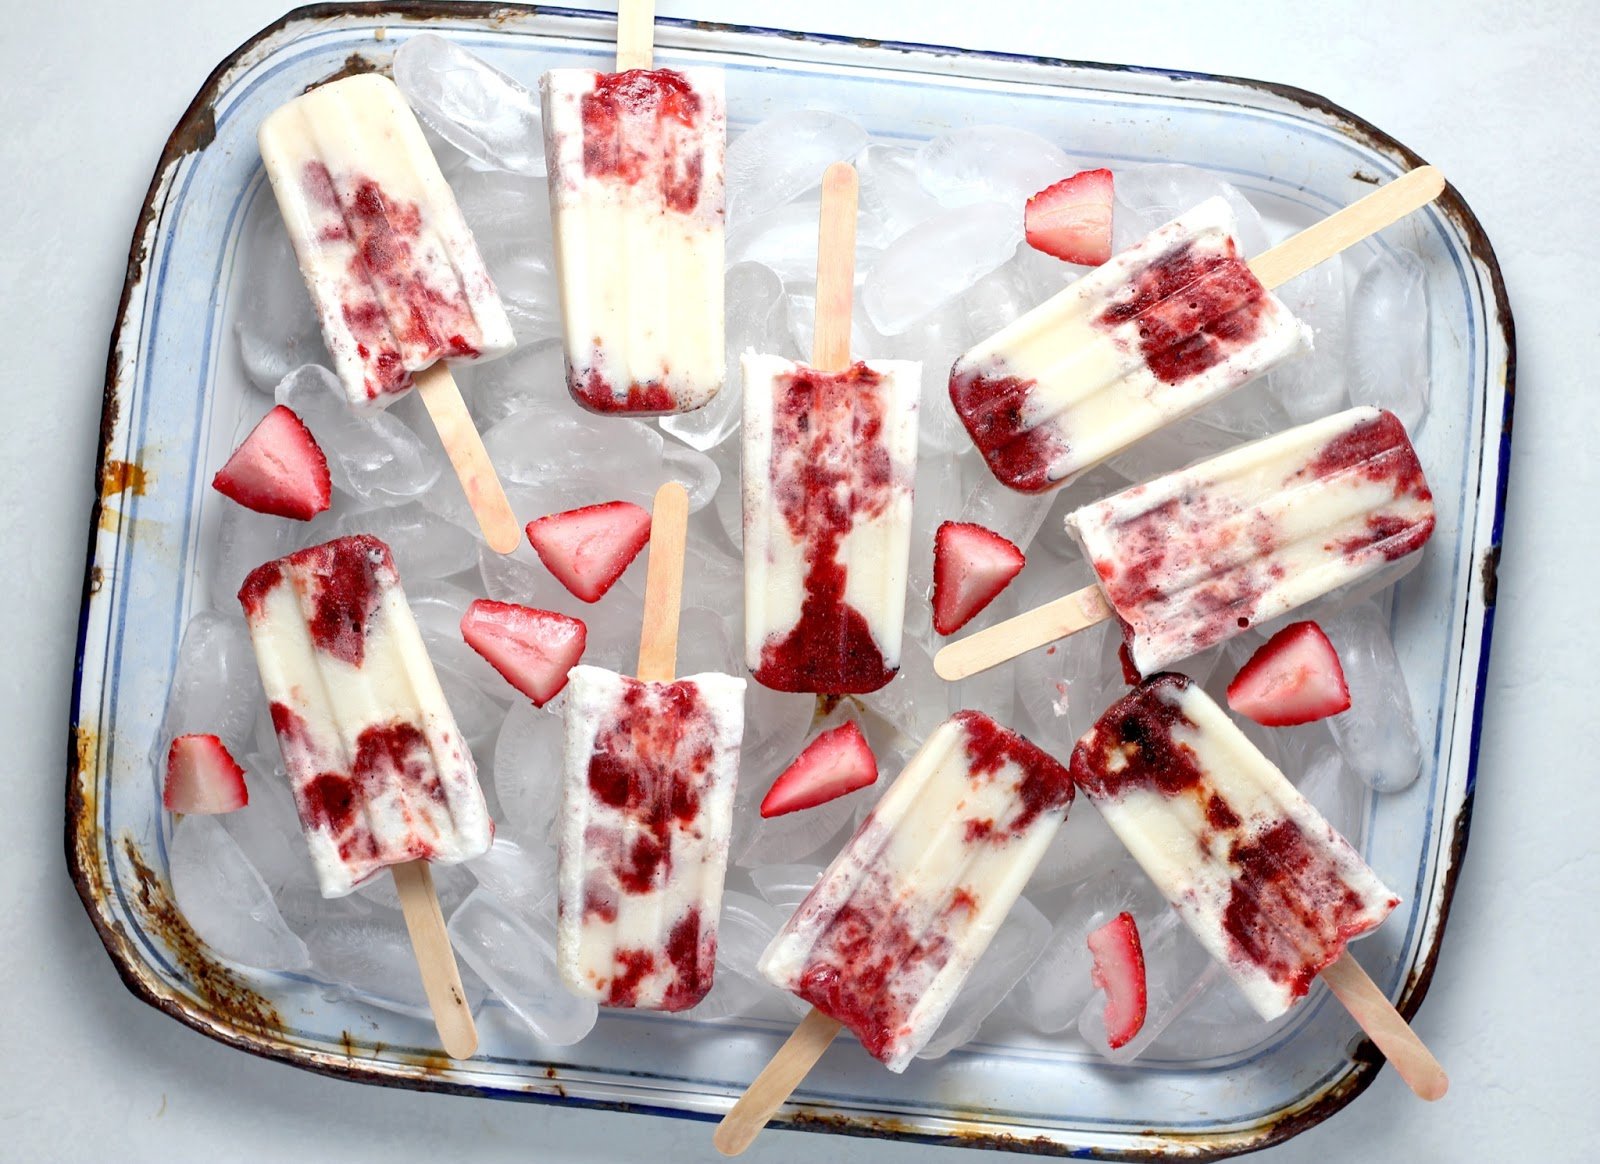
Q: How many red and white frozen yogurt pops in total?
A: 9